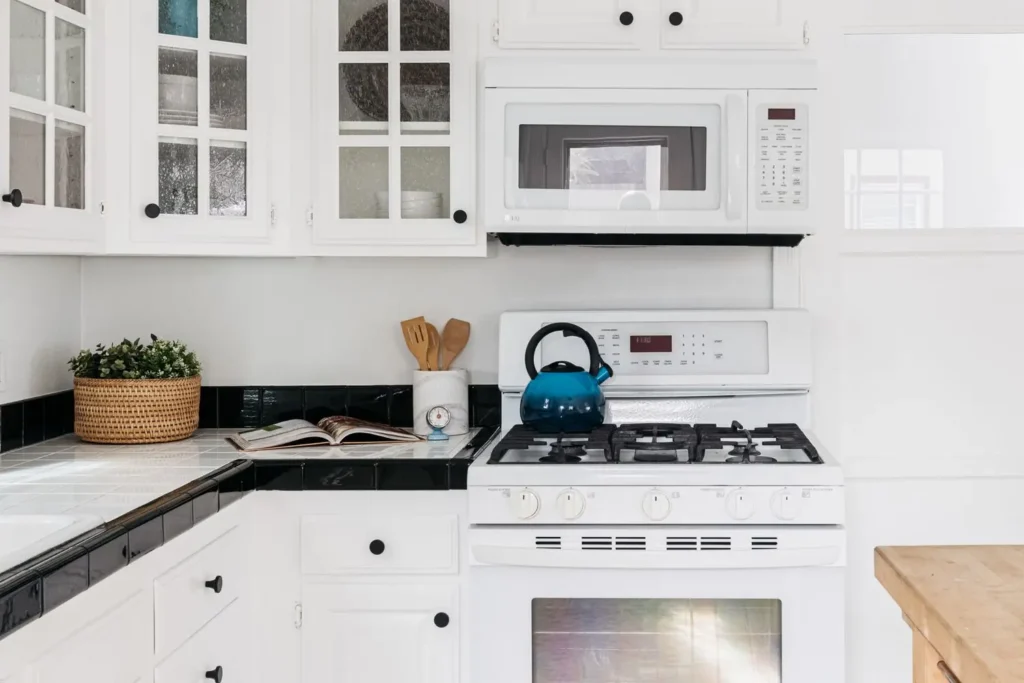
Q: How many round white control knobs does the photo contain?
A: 5